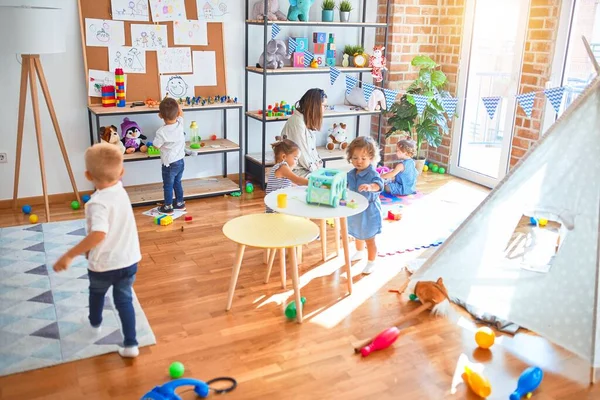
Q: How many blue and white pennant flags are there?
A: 12